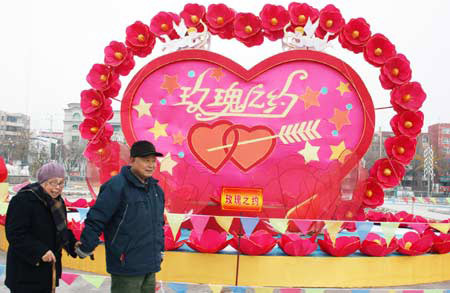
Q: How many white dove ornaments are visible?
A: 2